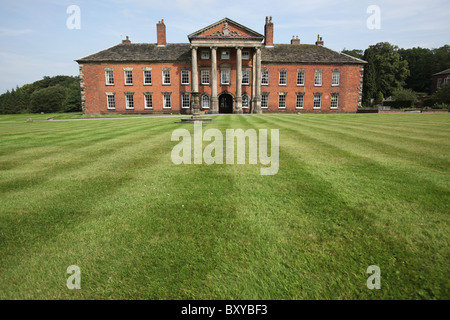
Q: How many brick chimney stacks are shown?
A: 5